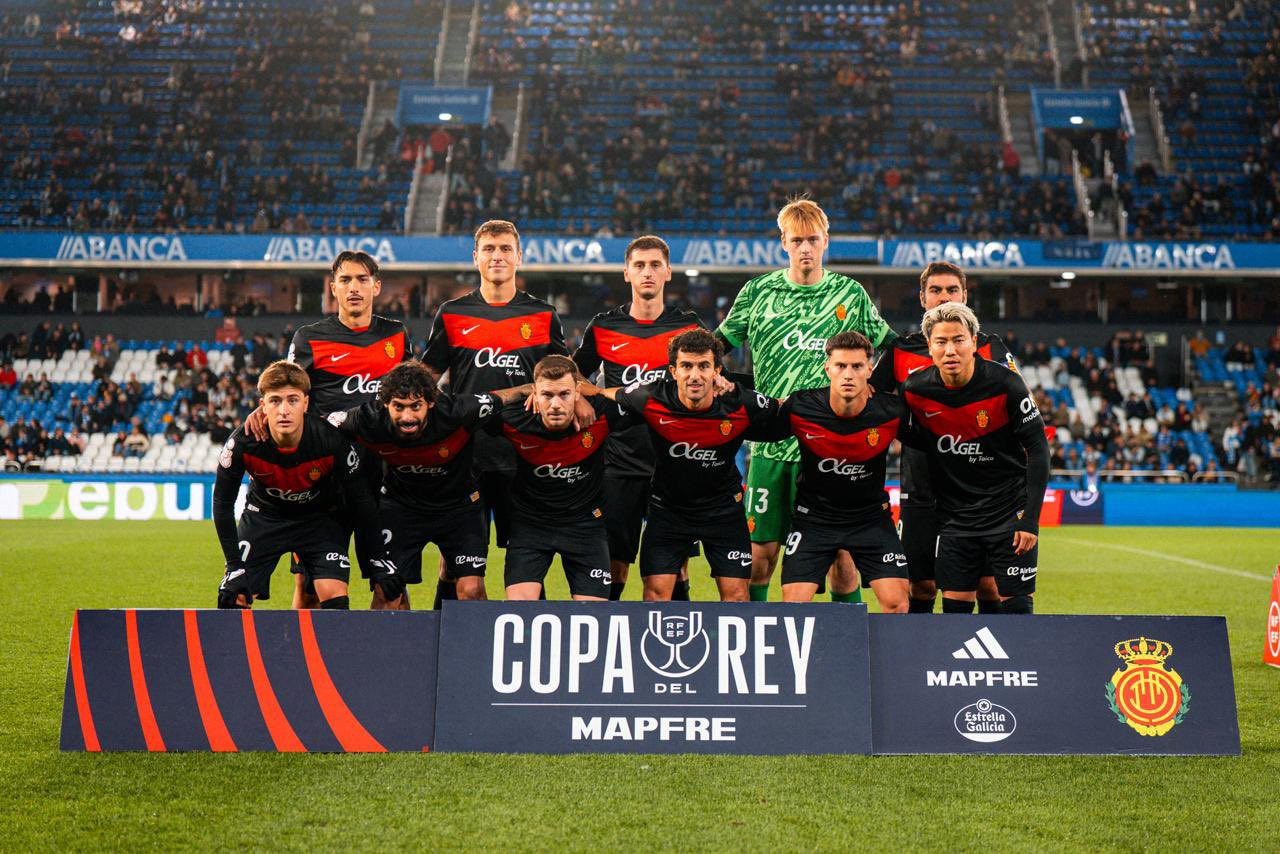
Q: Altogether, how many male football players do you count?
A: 11